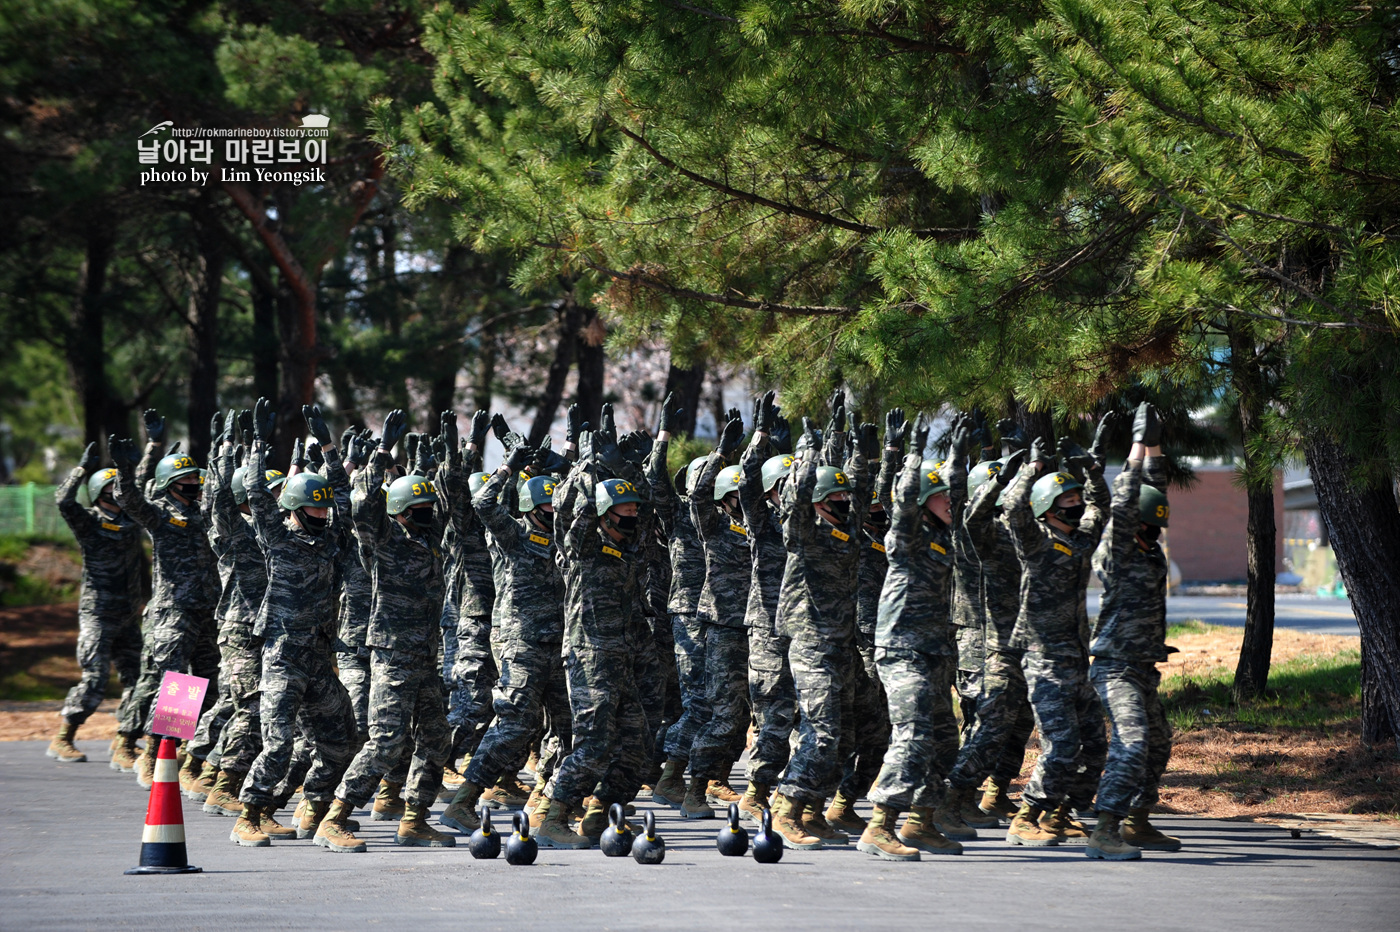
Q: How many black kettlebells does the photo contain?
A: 6